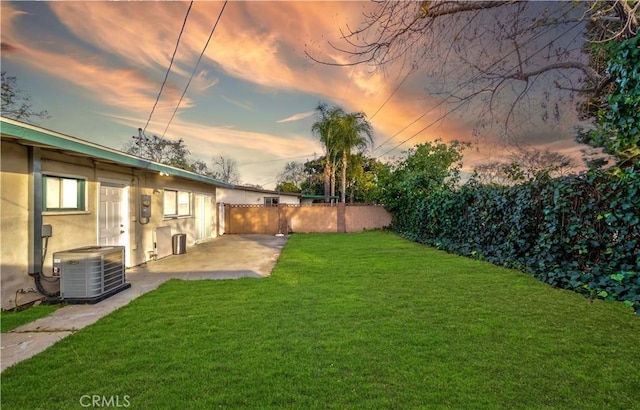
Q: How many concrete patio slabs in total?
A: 1